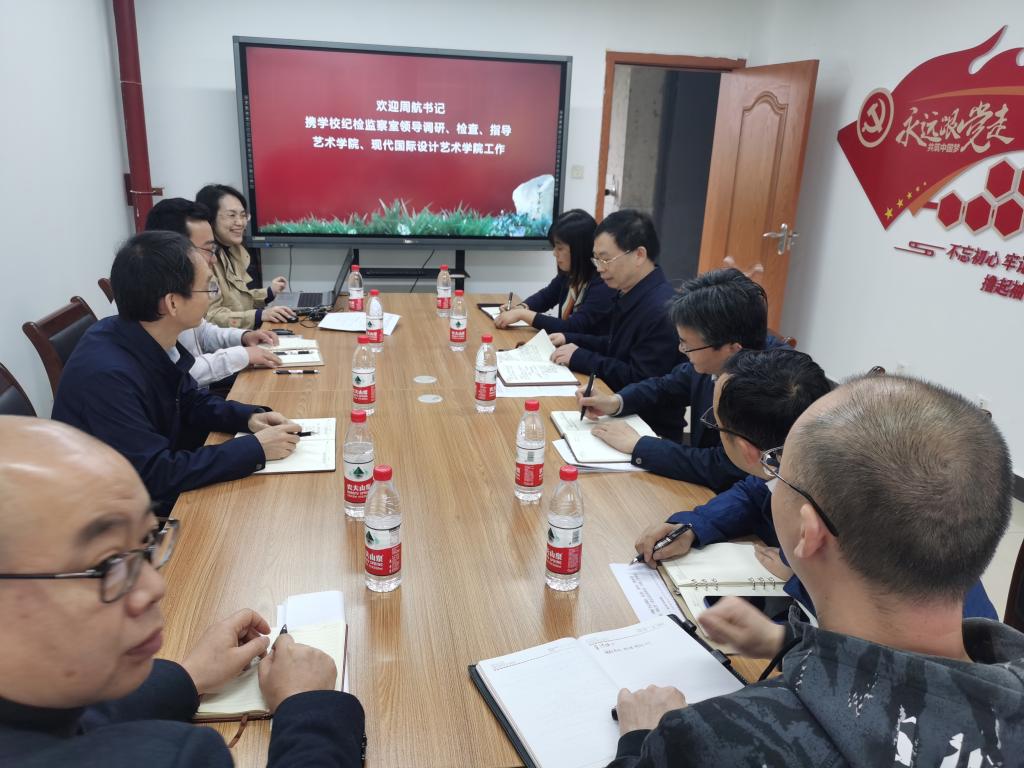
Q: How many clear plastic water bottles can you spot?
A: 10